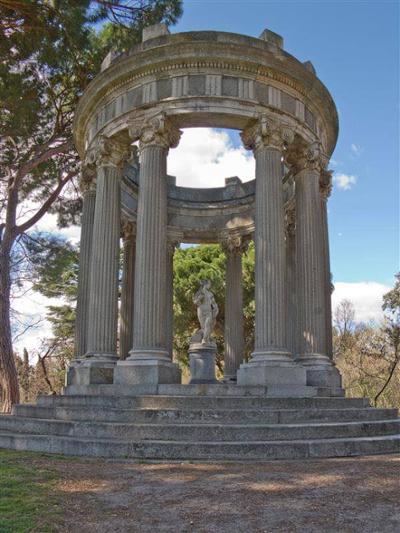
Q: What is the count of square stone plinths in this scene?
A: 4